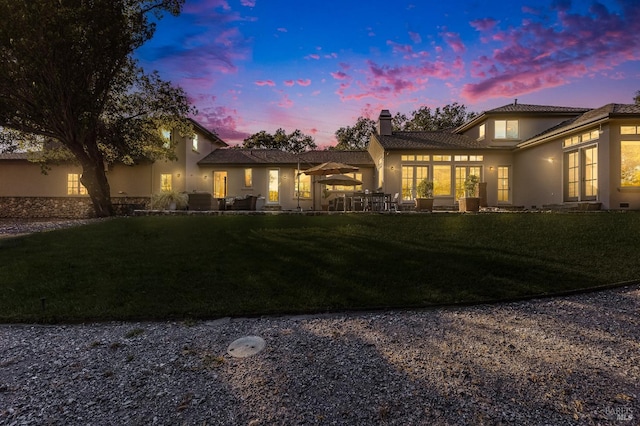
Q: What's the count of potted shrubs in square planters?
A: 2